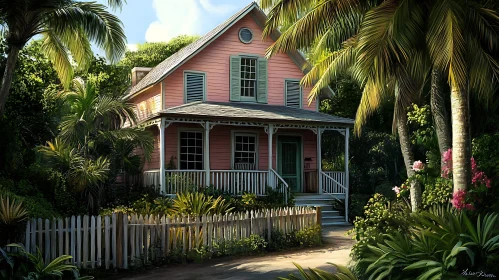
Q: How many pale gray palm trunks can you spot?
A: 3